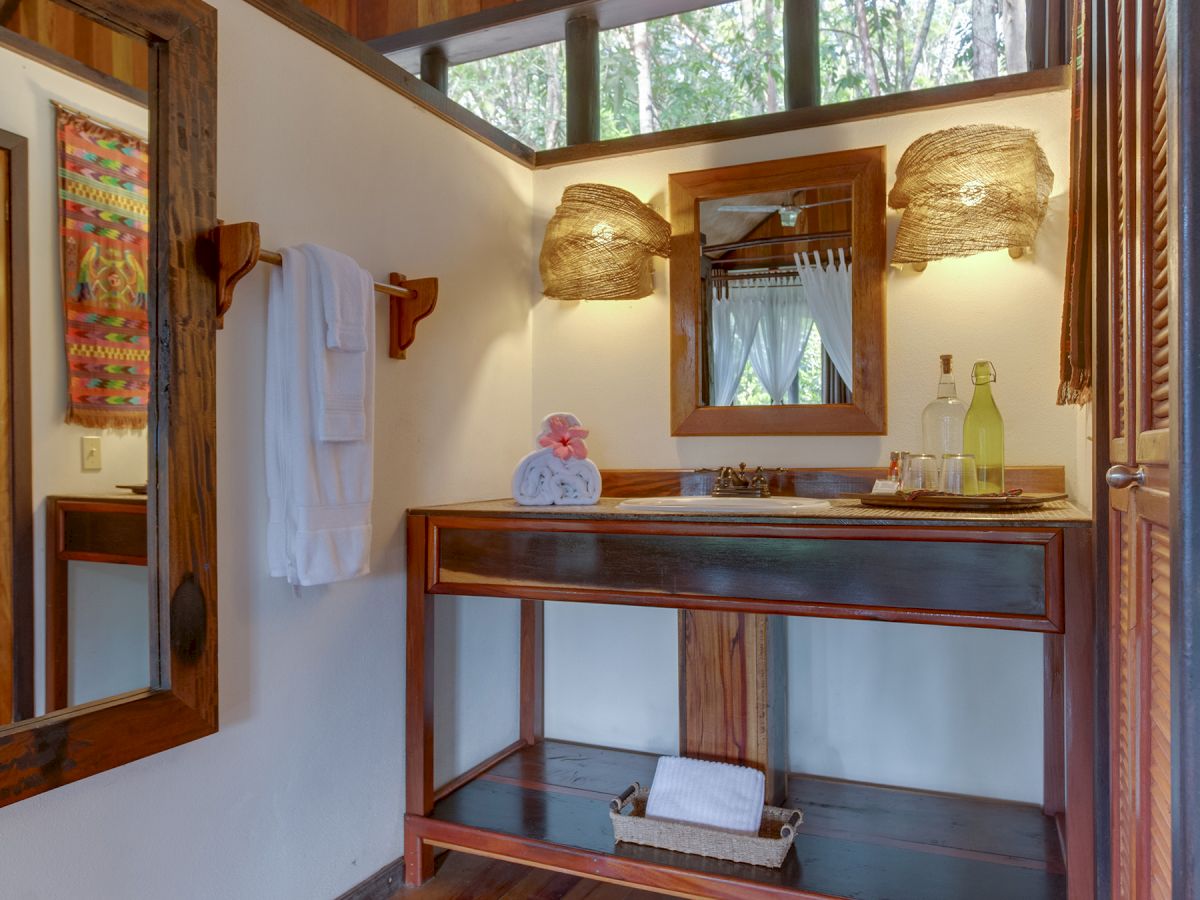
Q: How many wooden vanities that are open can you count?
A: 1